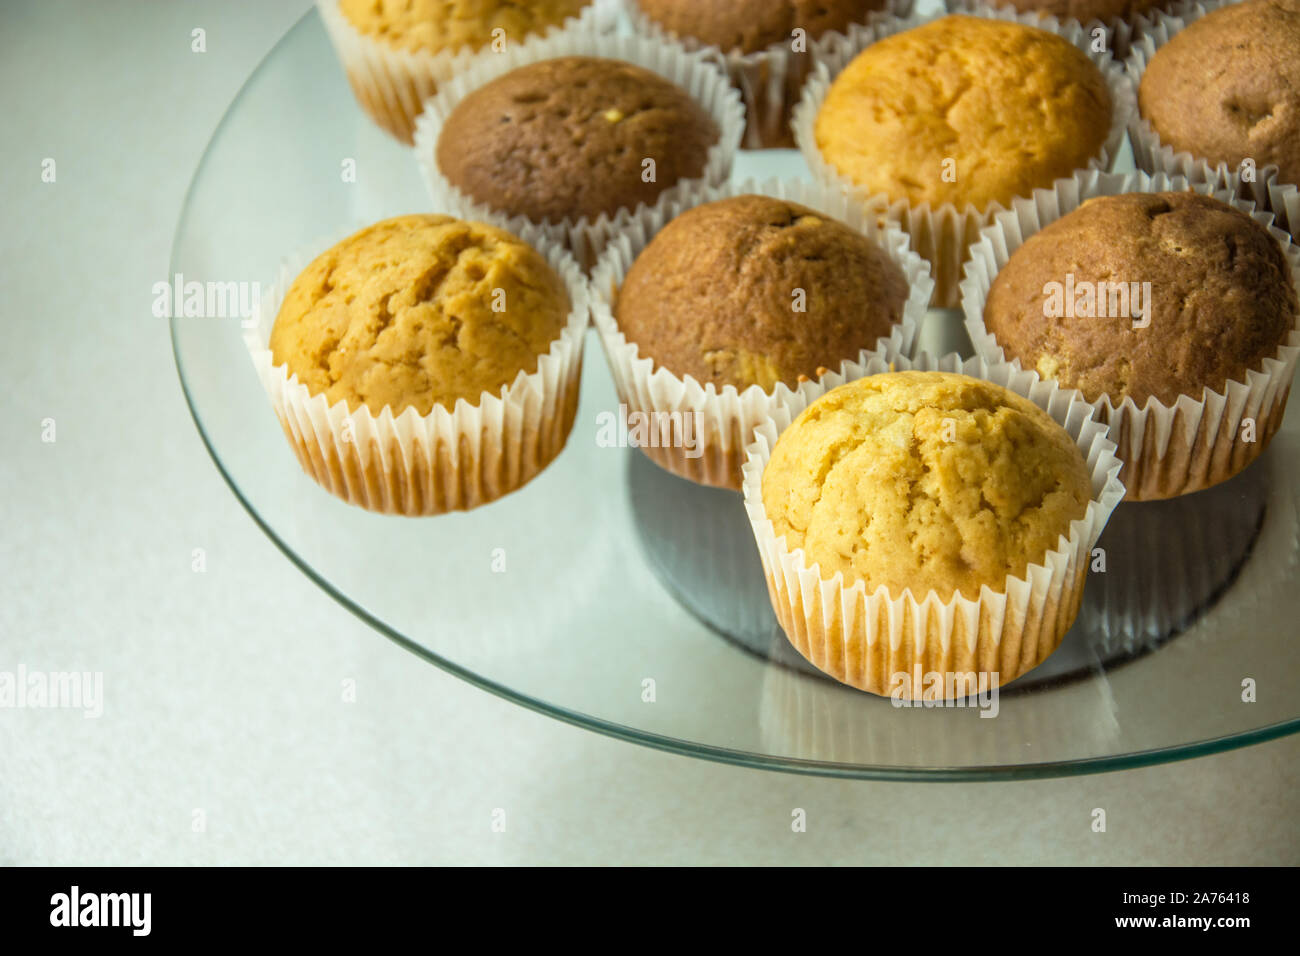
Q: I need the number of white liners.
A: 10